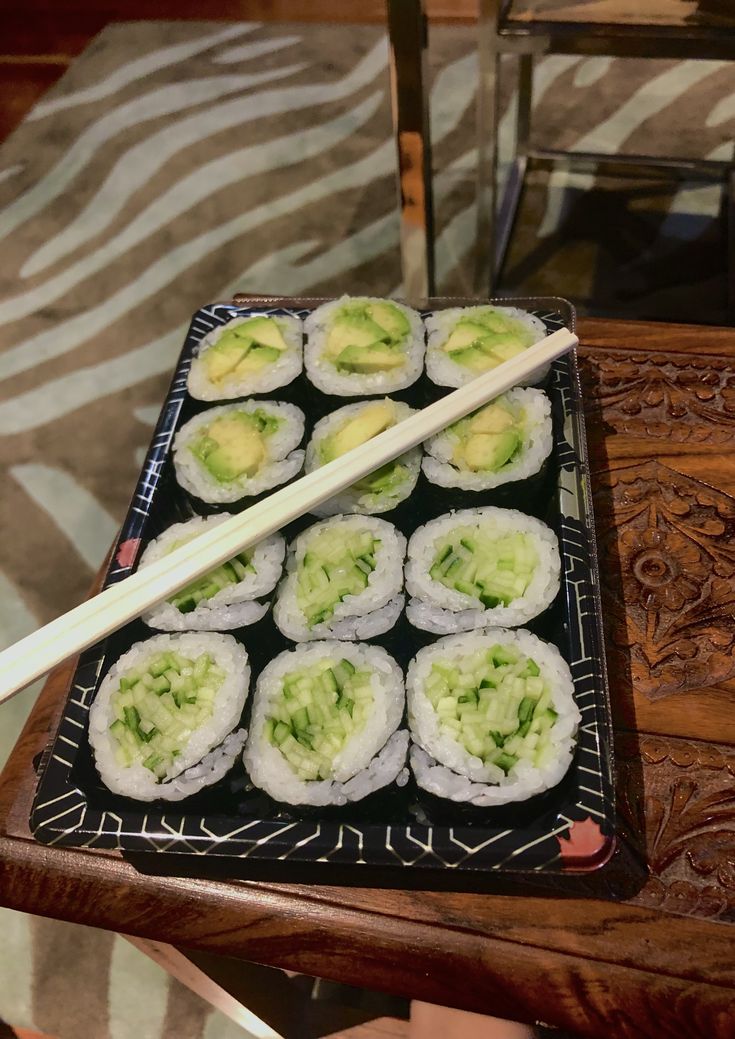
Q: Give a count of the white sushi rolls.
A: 12